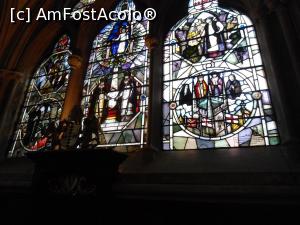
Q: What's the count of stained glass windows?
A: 3